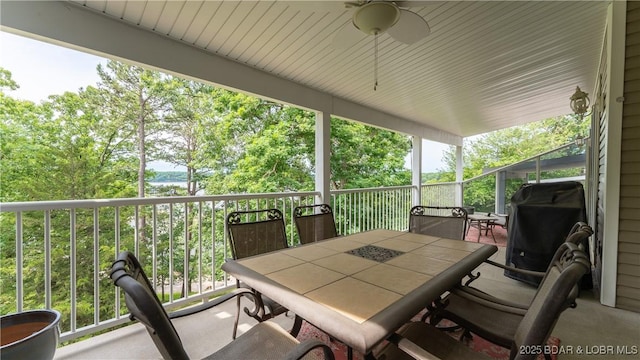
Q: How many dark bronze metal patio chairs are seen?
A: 6